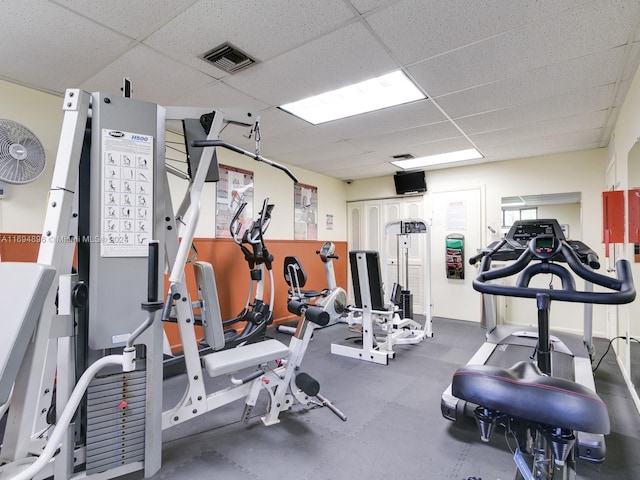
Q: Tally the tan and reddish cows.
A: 0